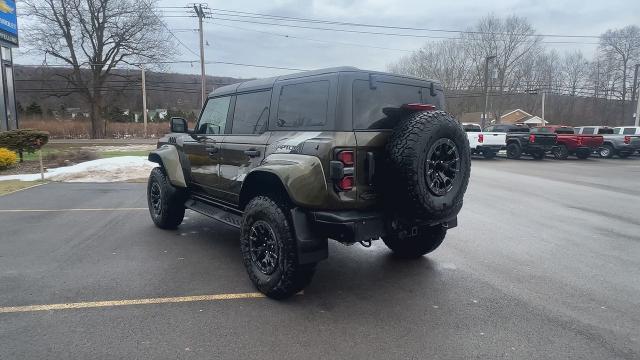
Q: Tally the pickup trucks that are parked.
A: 5